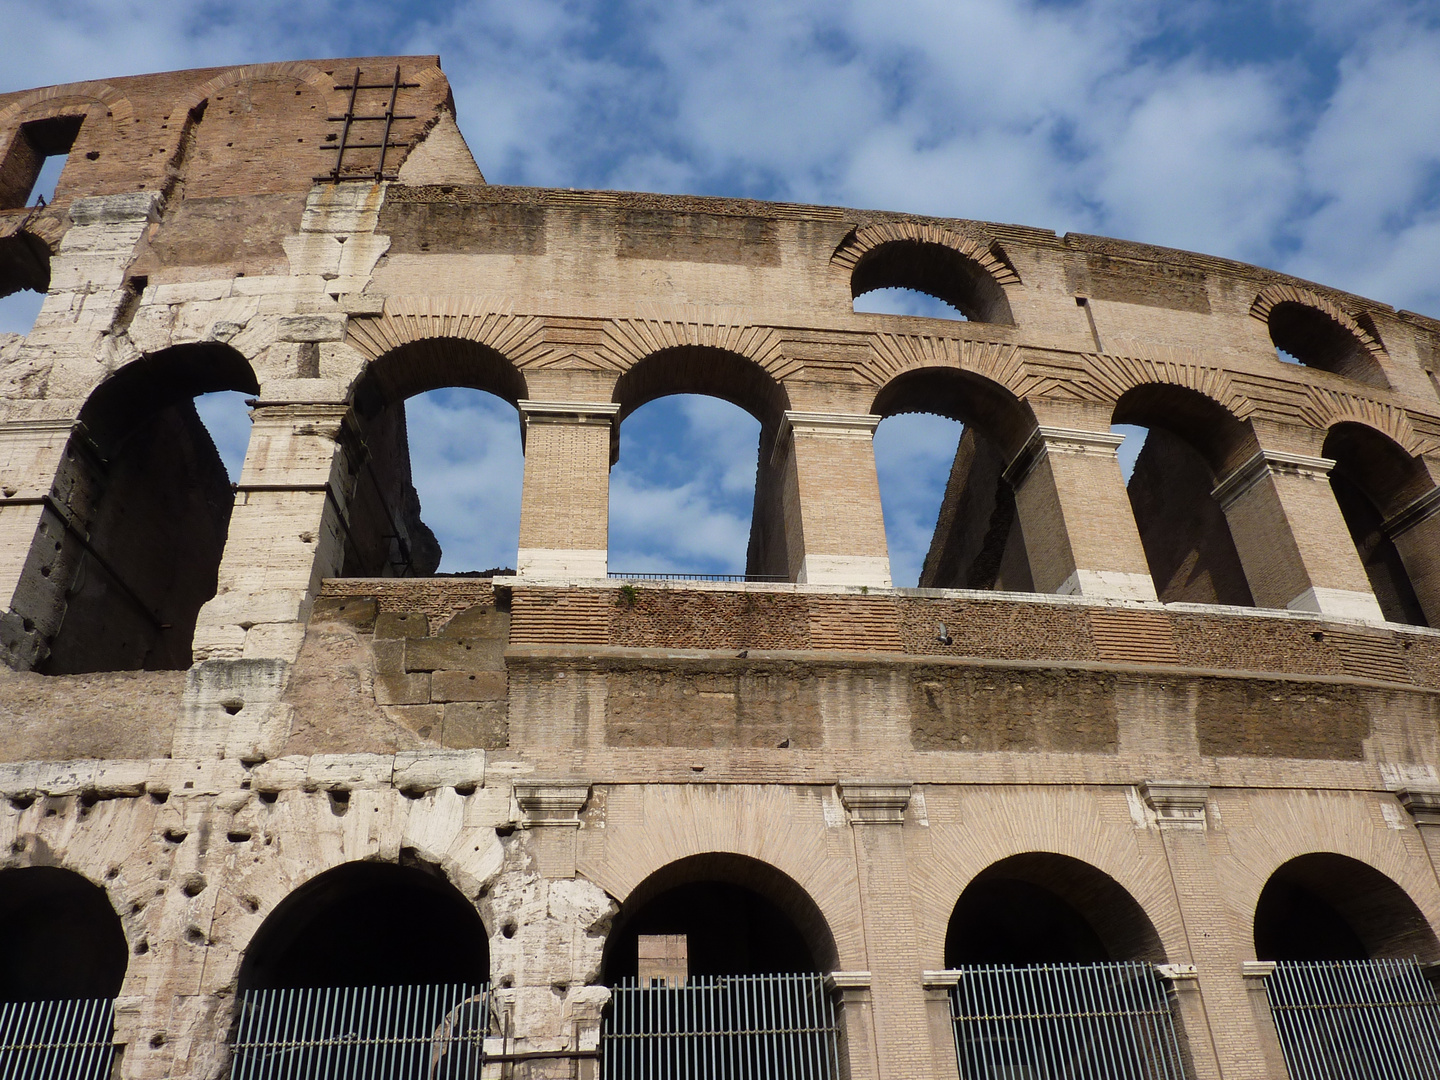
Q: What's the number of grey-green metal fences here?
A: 5